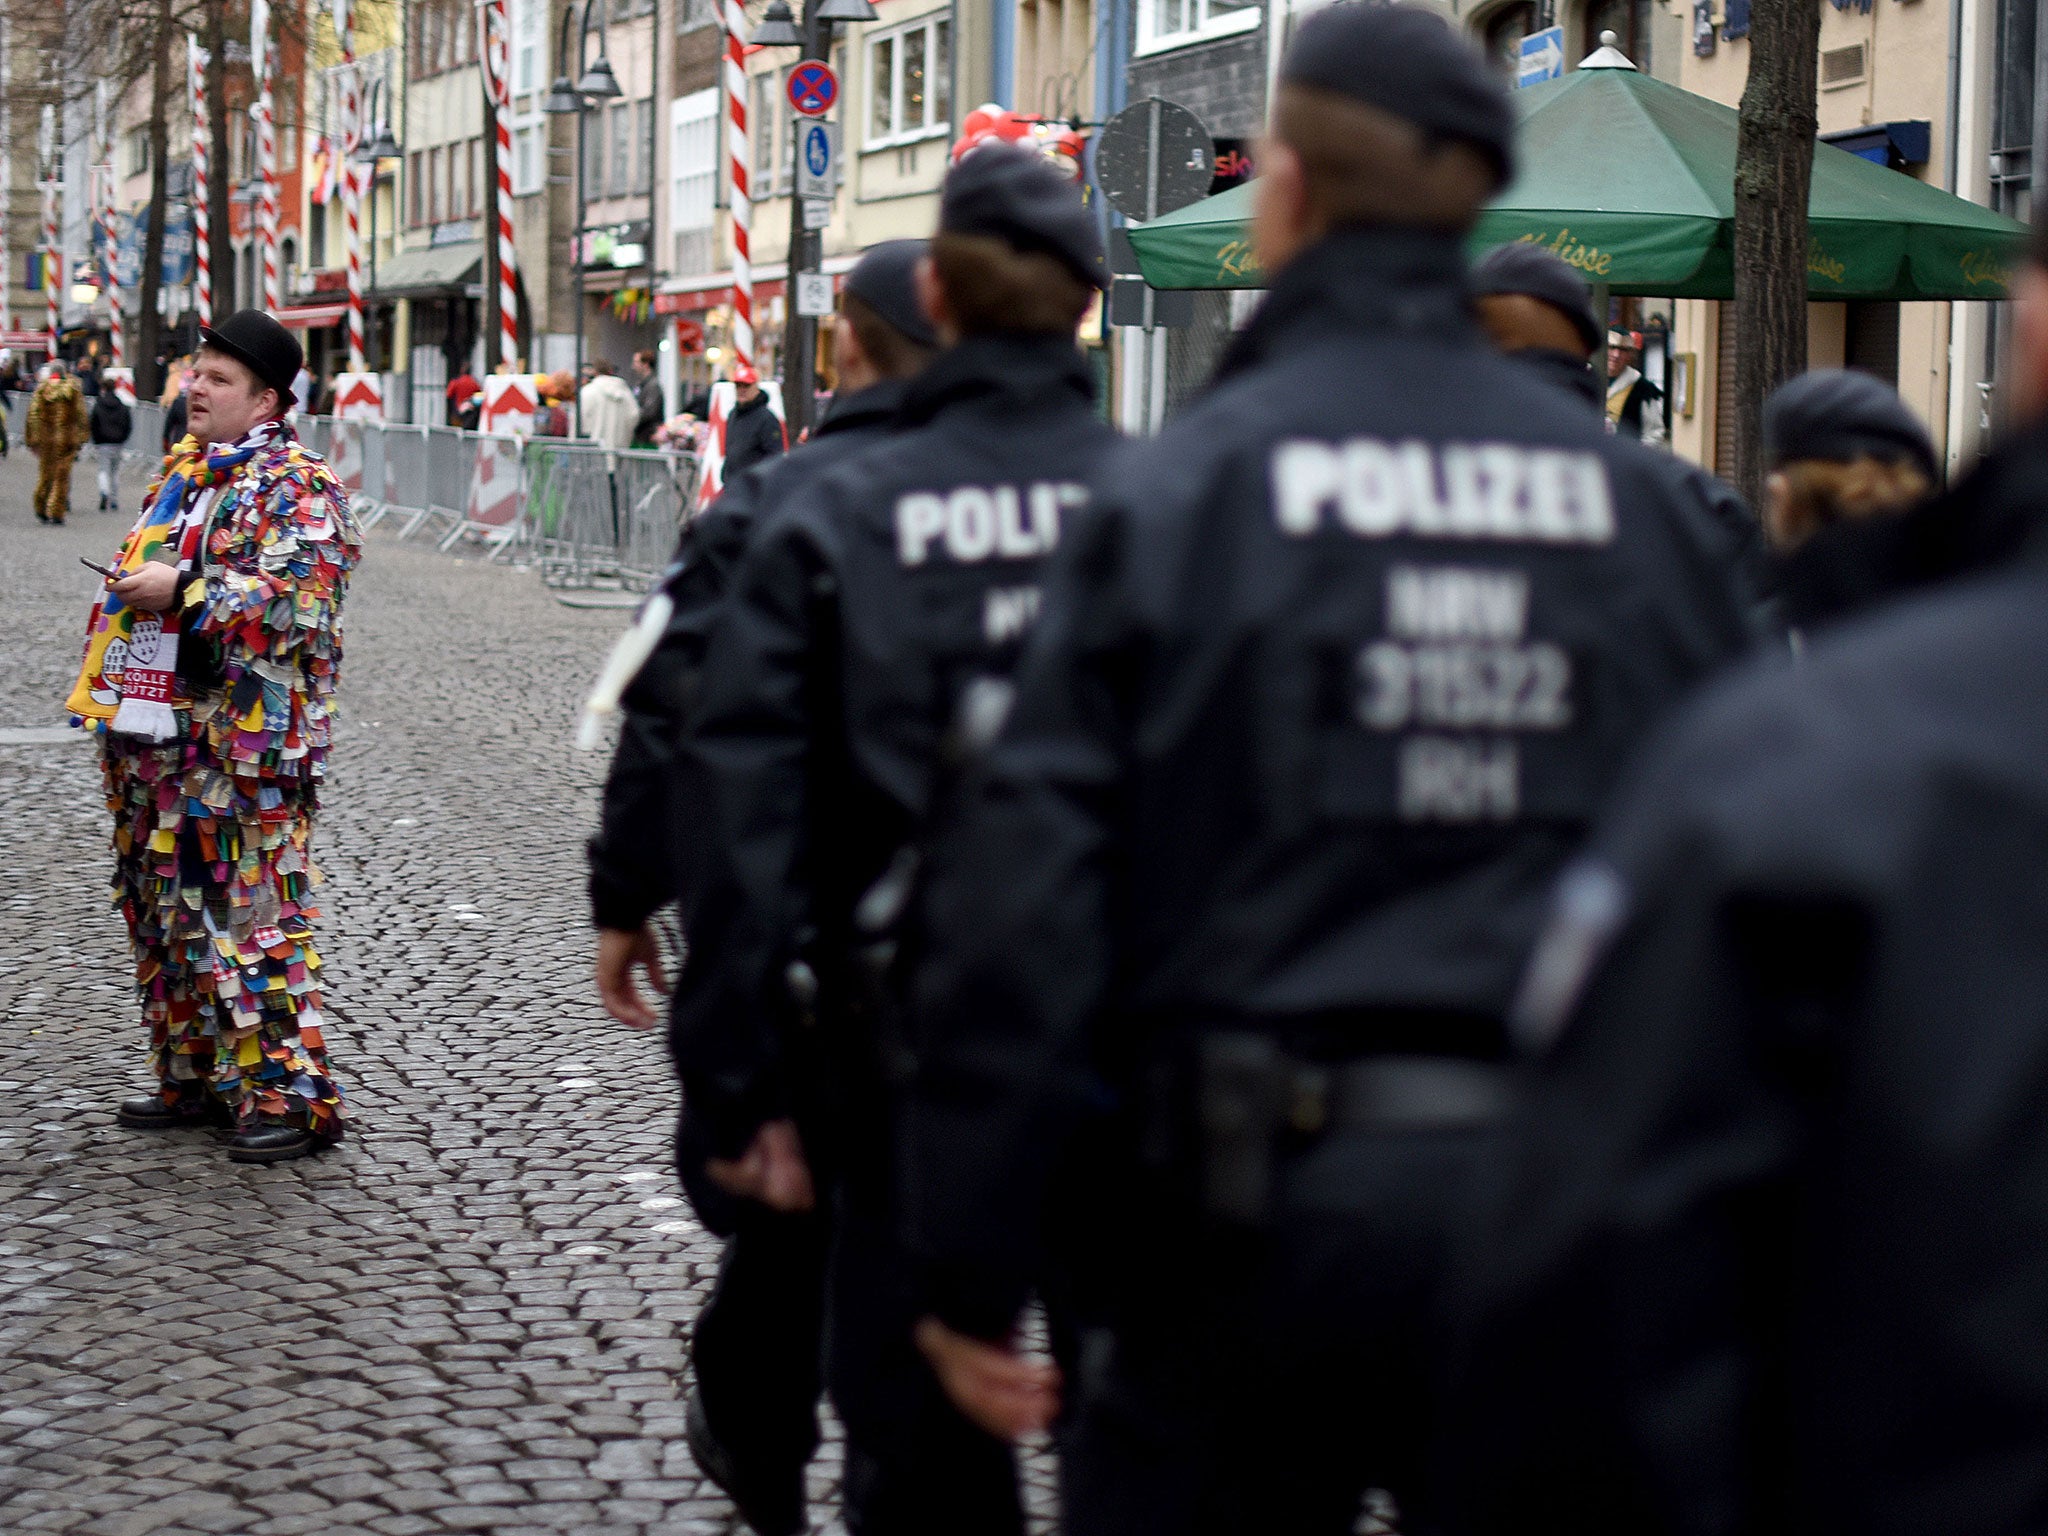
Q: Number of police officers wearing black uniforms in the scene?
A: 6